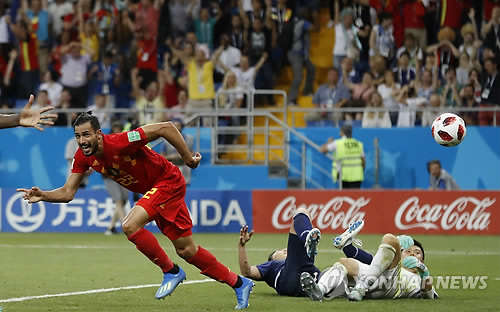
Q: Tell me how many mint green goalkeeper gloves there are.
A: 2